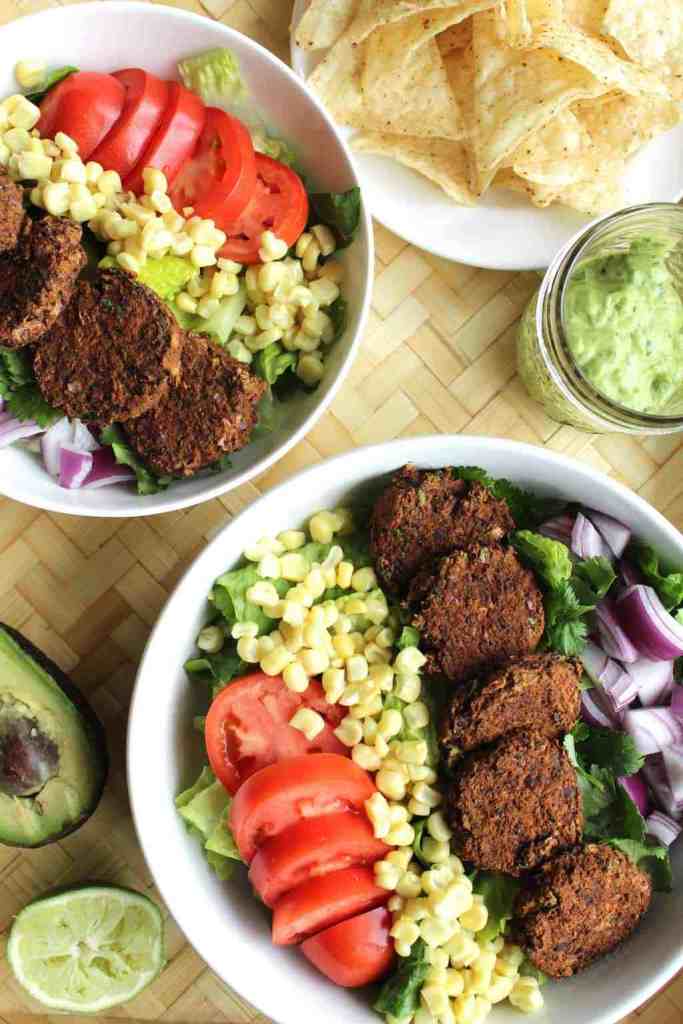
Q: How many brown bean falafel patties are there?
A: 9